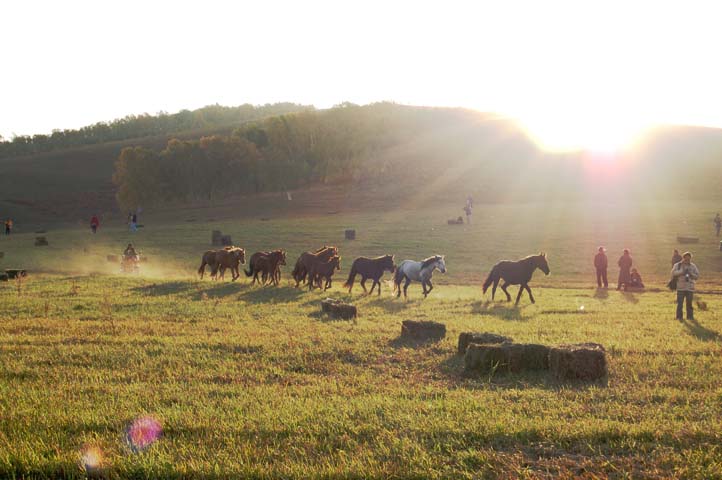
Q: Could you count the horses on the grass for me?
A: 9